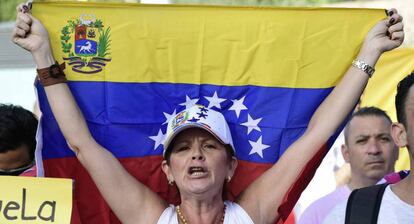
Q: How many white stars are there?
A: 7